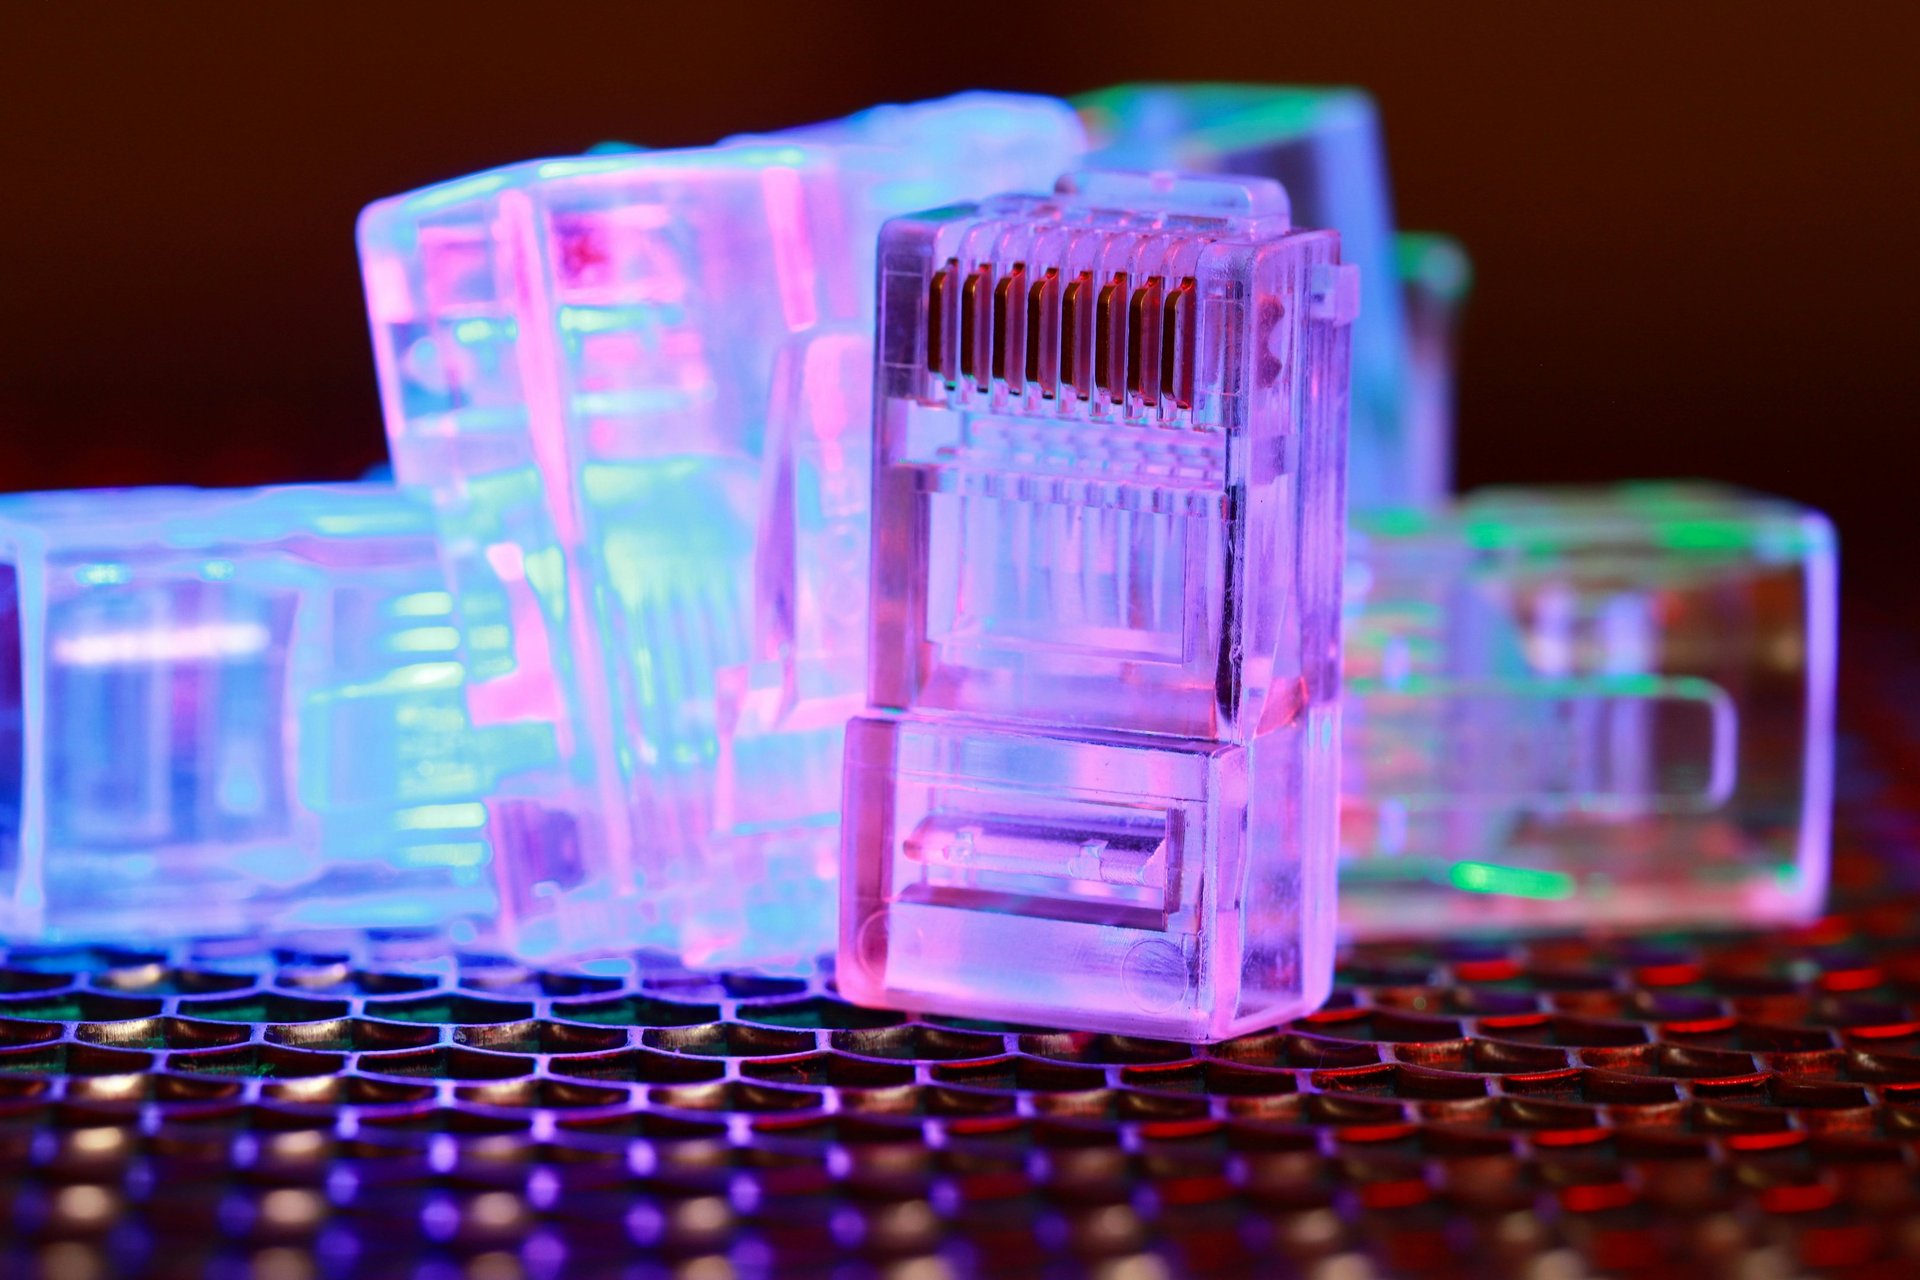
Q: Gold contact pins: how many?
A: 8